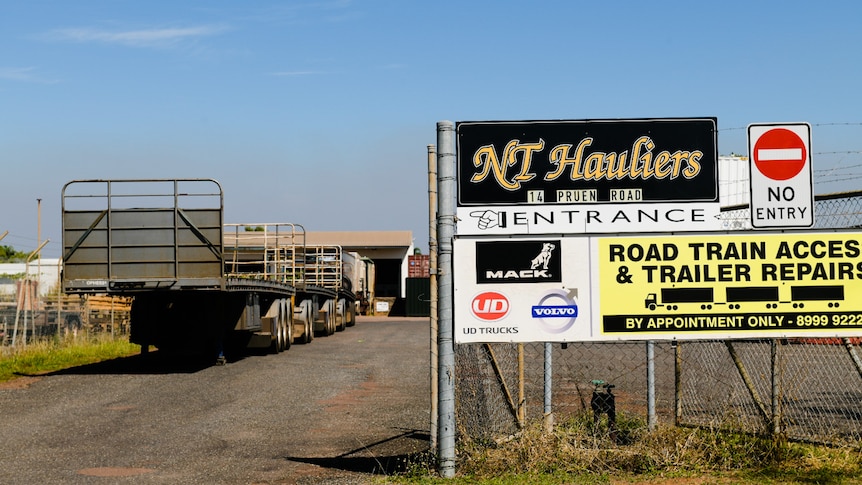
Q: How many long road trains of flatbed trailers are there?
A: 1